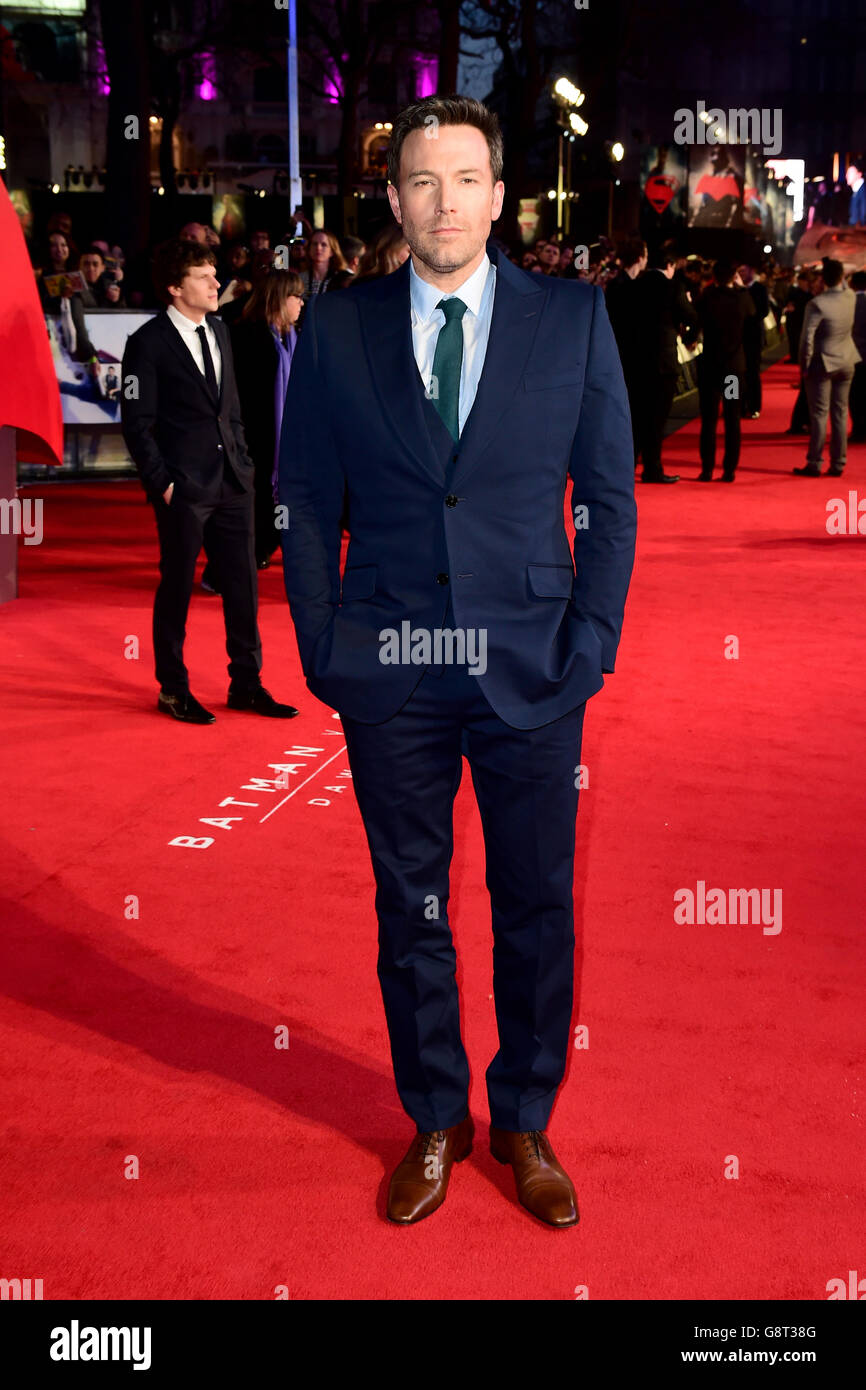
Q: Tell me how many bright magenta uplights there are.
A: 4